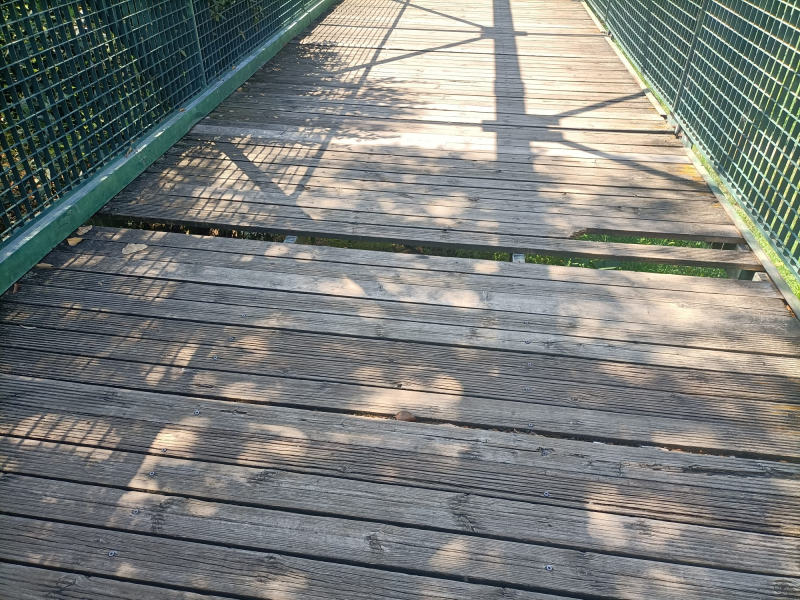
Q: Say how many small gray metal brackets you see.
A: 2